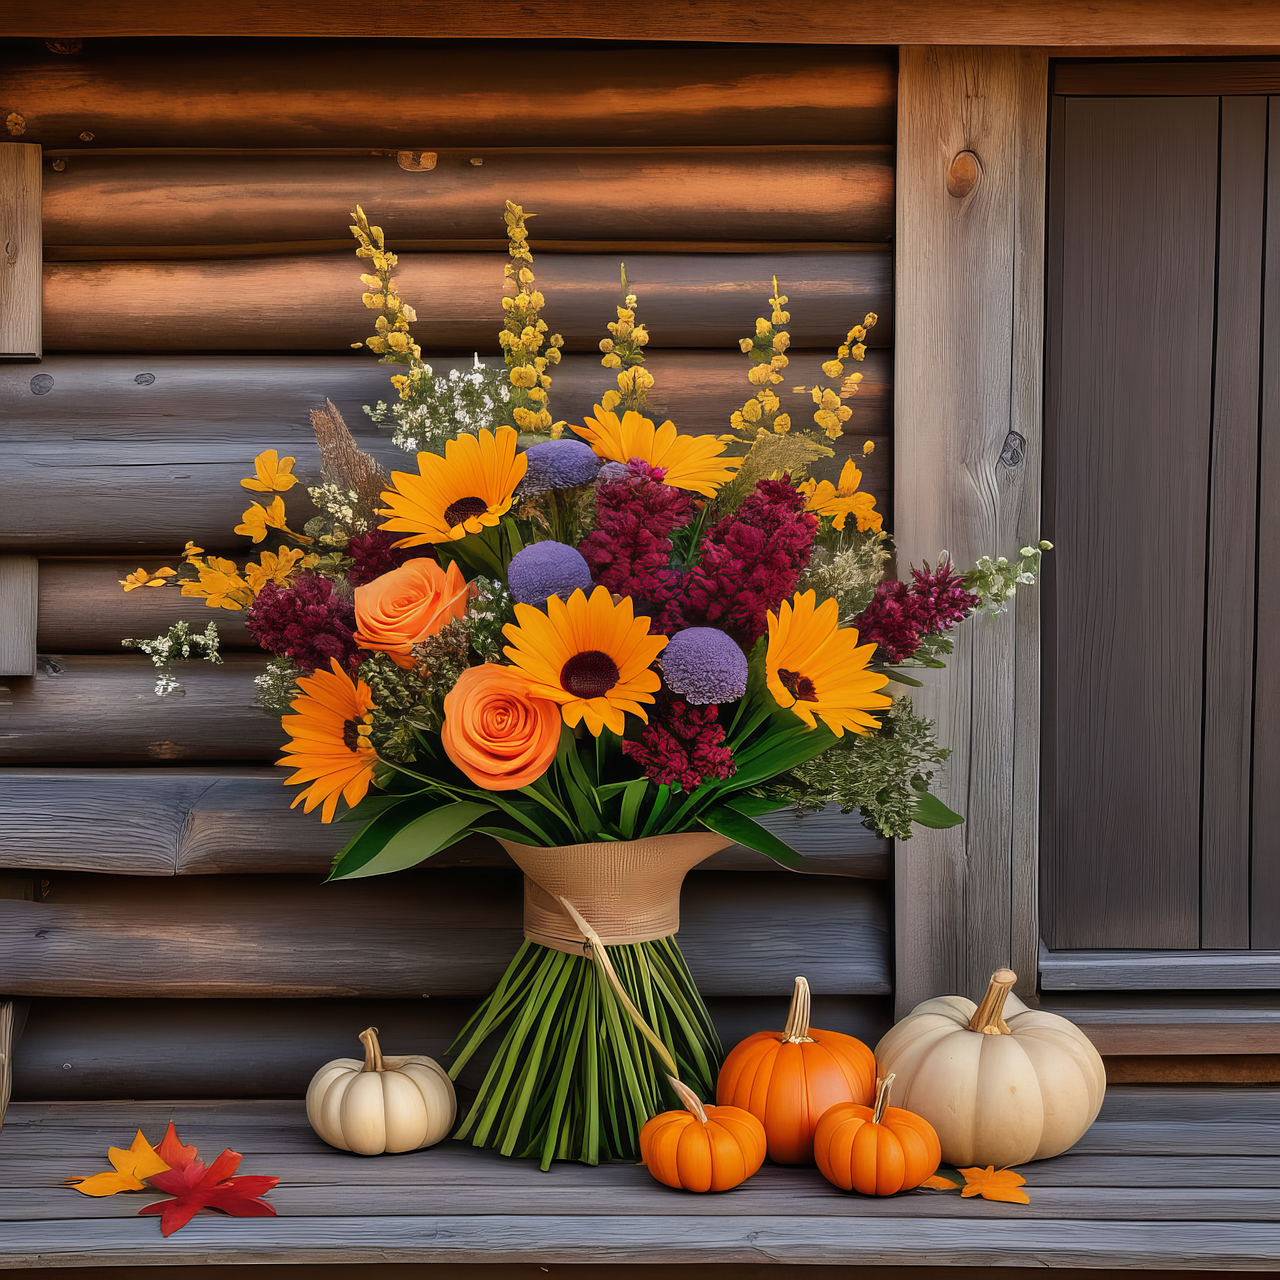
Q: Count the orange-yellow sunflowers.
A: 5